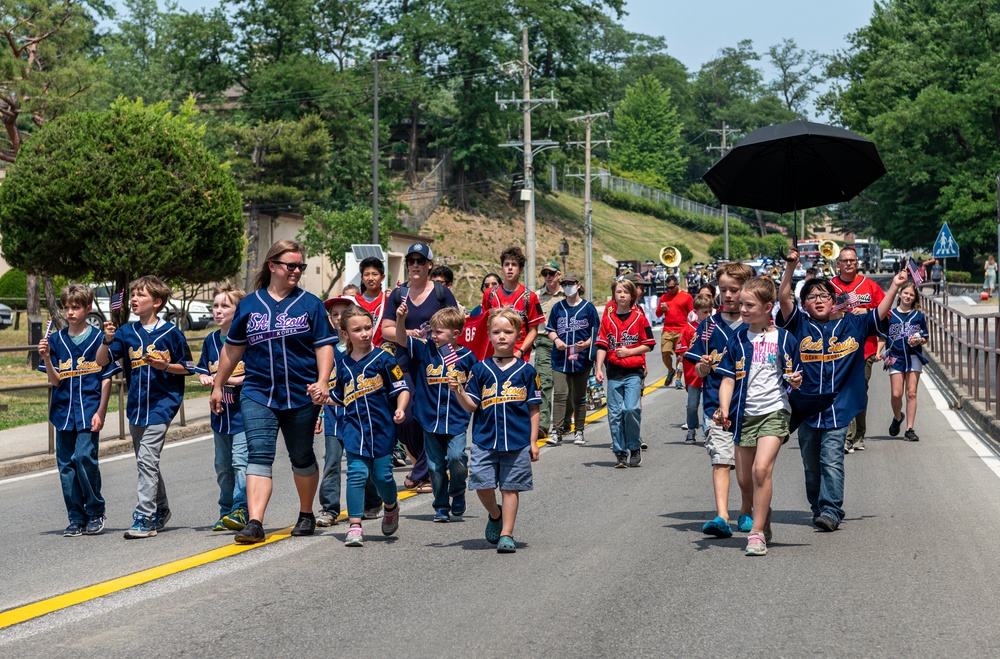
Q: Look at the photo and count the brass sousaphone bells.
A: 2